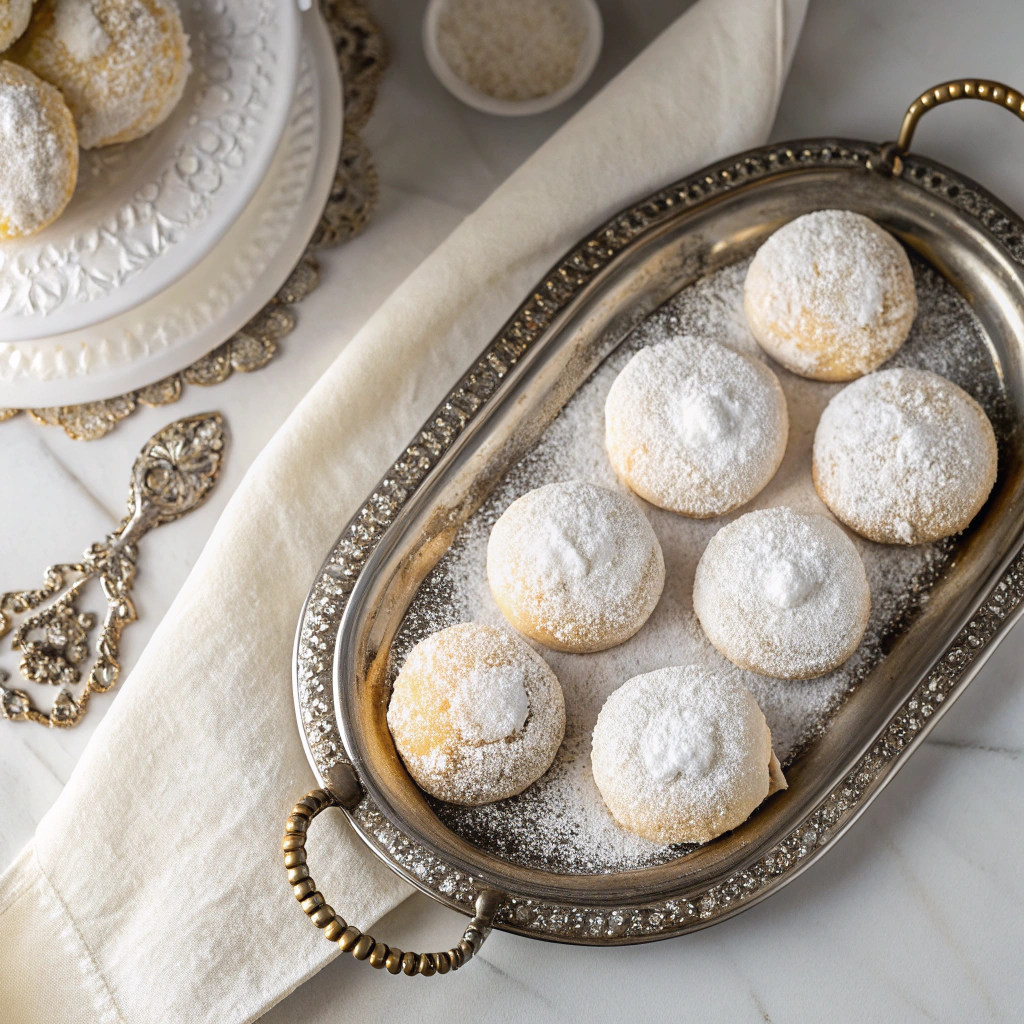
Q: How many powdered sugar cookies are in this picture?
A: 10